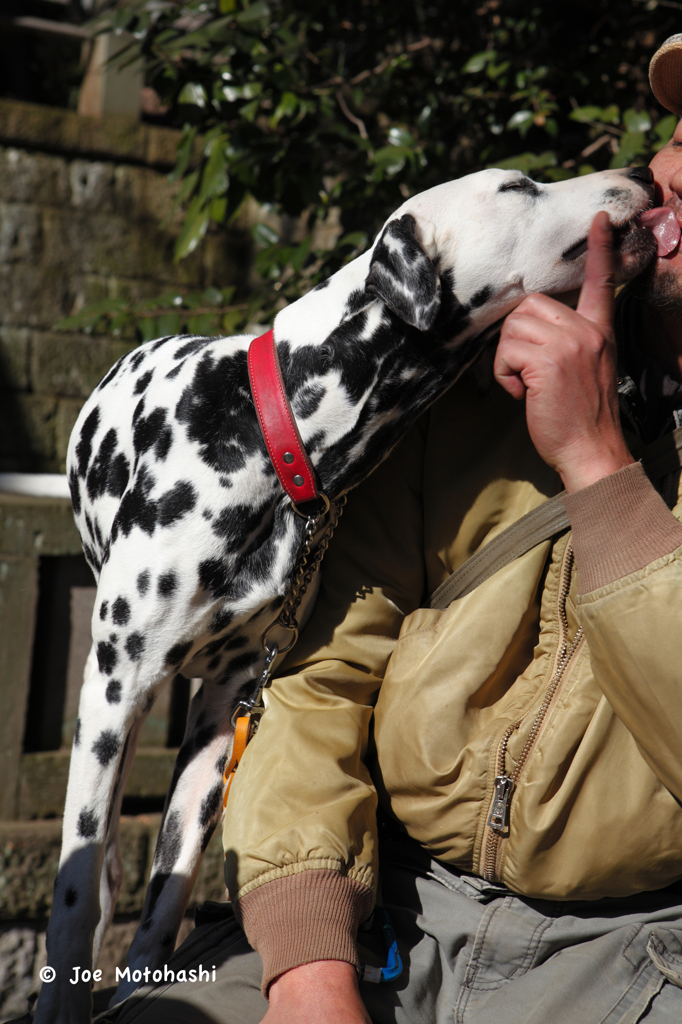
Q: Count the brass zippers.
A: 1